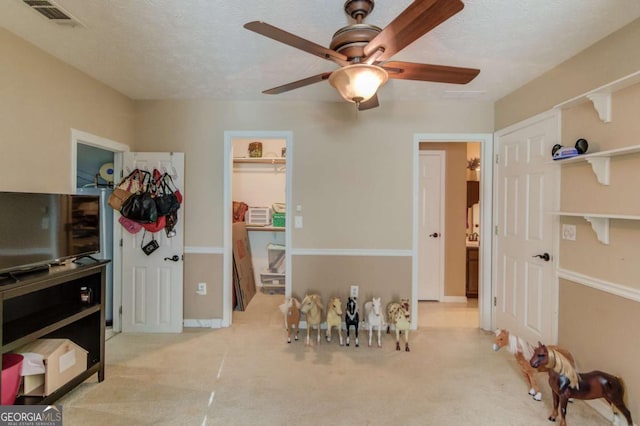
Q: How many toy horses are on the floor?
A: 8